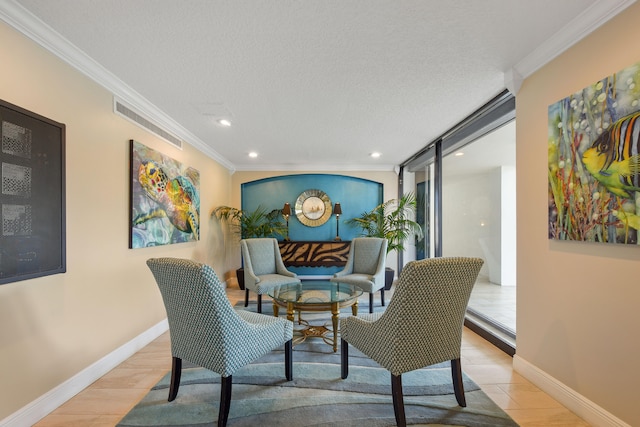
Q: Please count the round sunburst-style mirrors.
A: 1